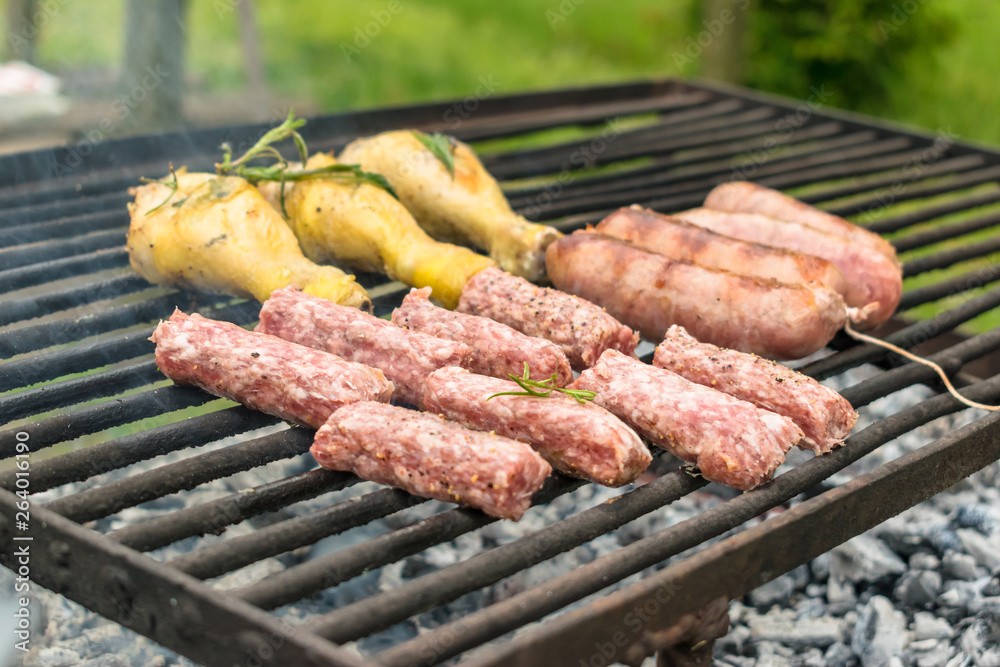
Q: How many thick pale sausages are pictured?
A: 4